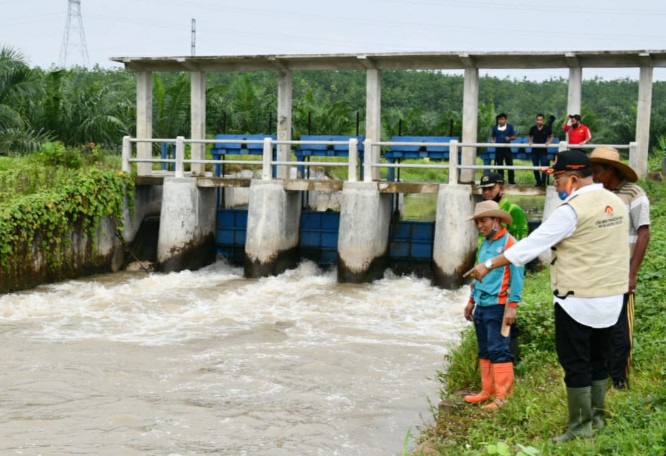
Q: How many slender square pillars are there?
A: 7